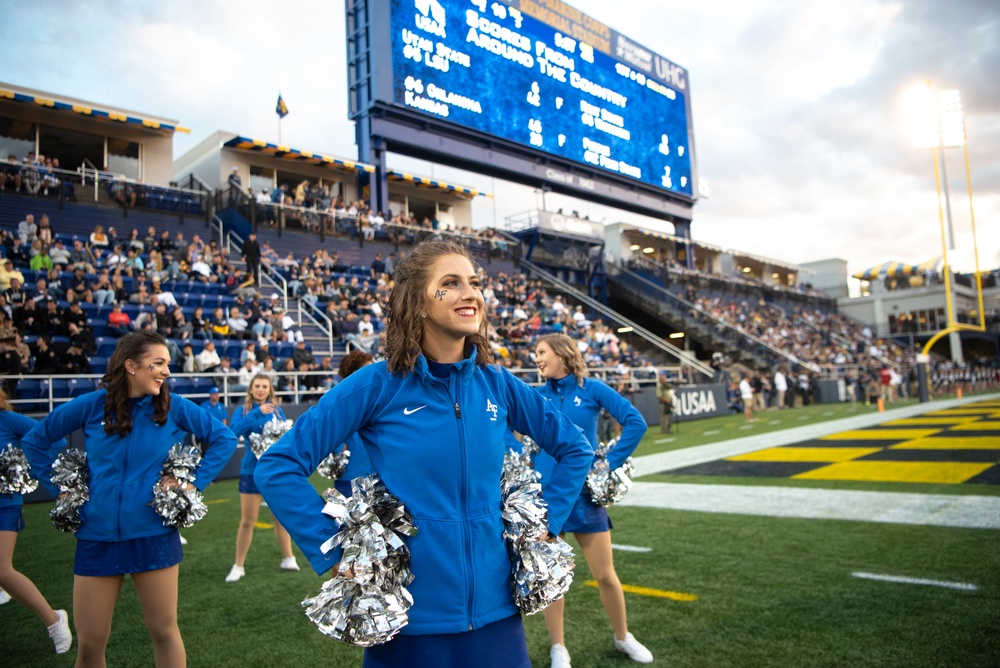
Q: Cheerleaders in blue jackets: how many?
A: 6